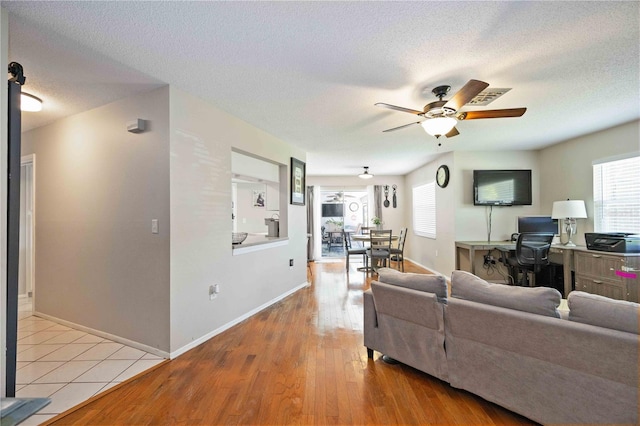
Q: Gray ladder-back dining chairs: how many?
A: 4